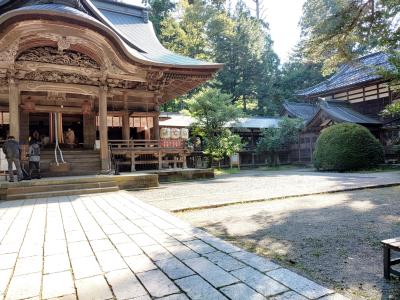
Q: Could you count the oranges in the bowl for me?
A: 0